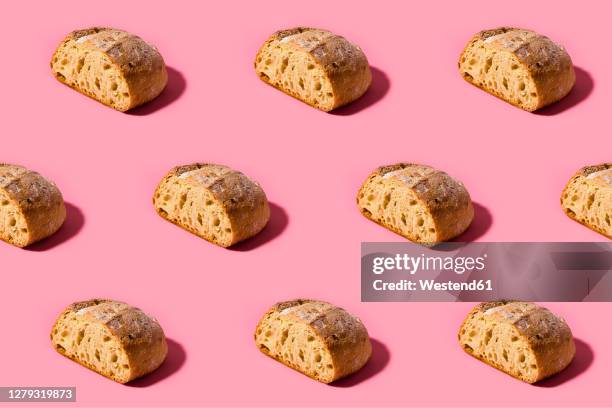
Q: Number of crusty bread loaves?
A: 10